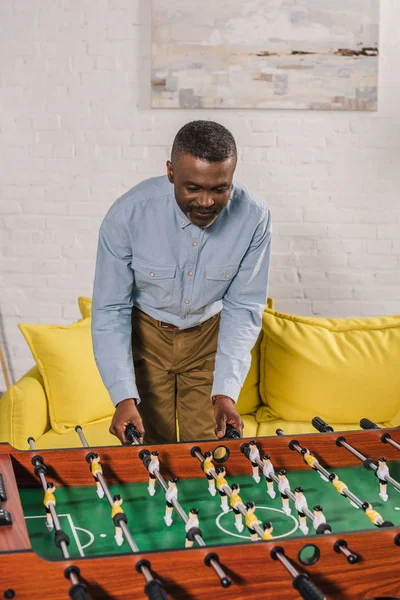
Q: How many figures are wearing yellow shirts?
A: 11